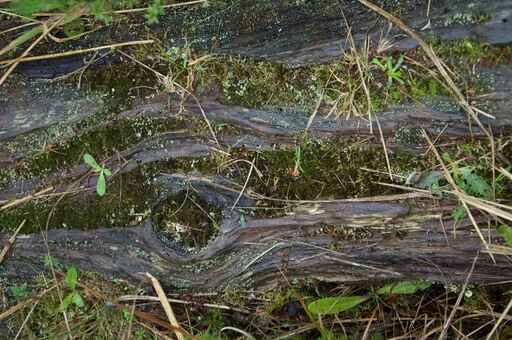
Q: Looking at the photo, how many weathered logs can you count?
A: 1